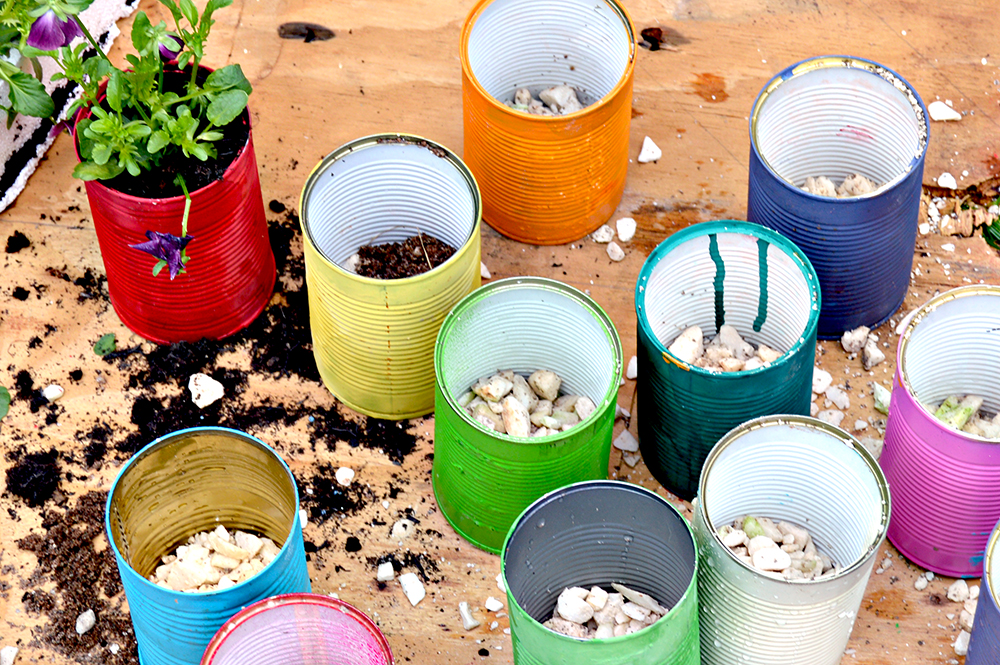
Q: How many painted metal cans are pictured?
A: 12